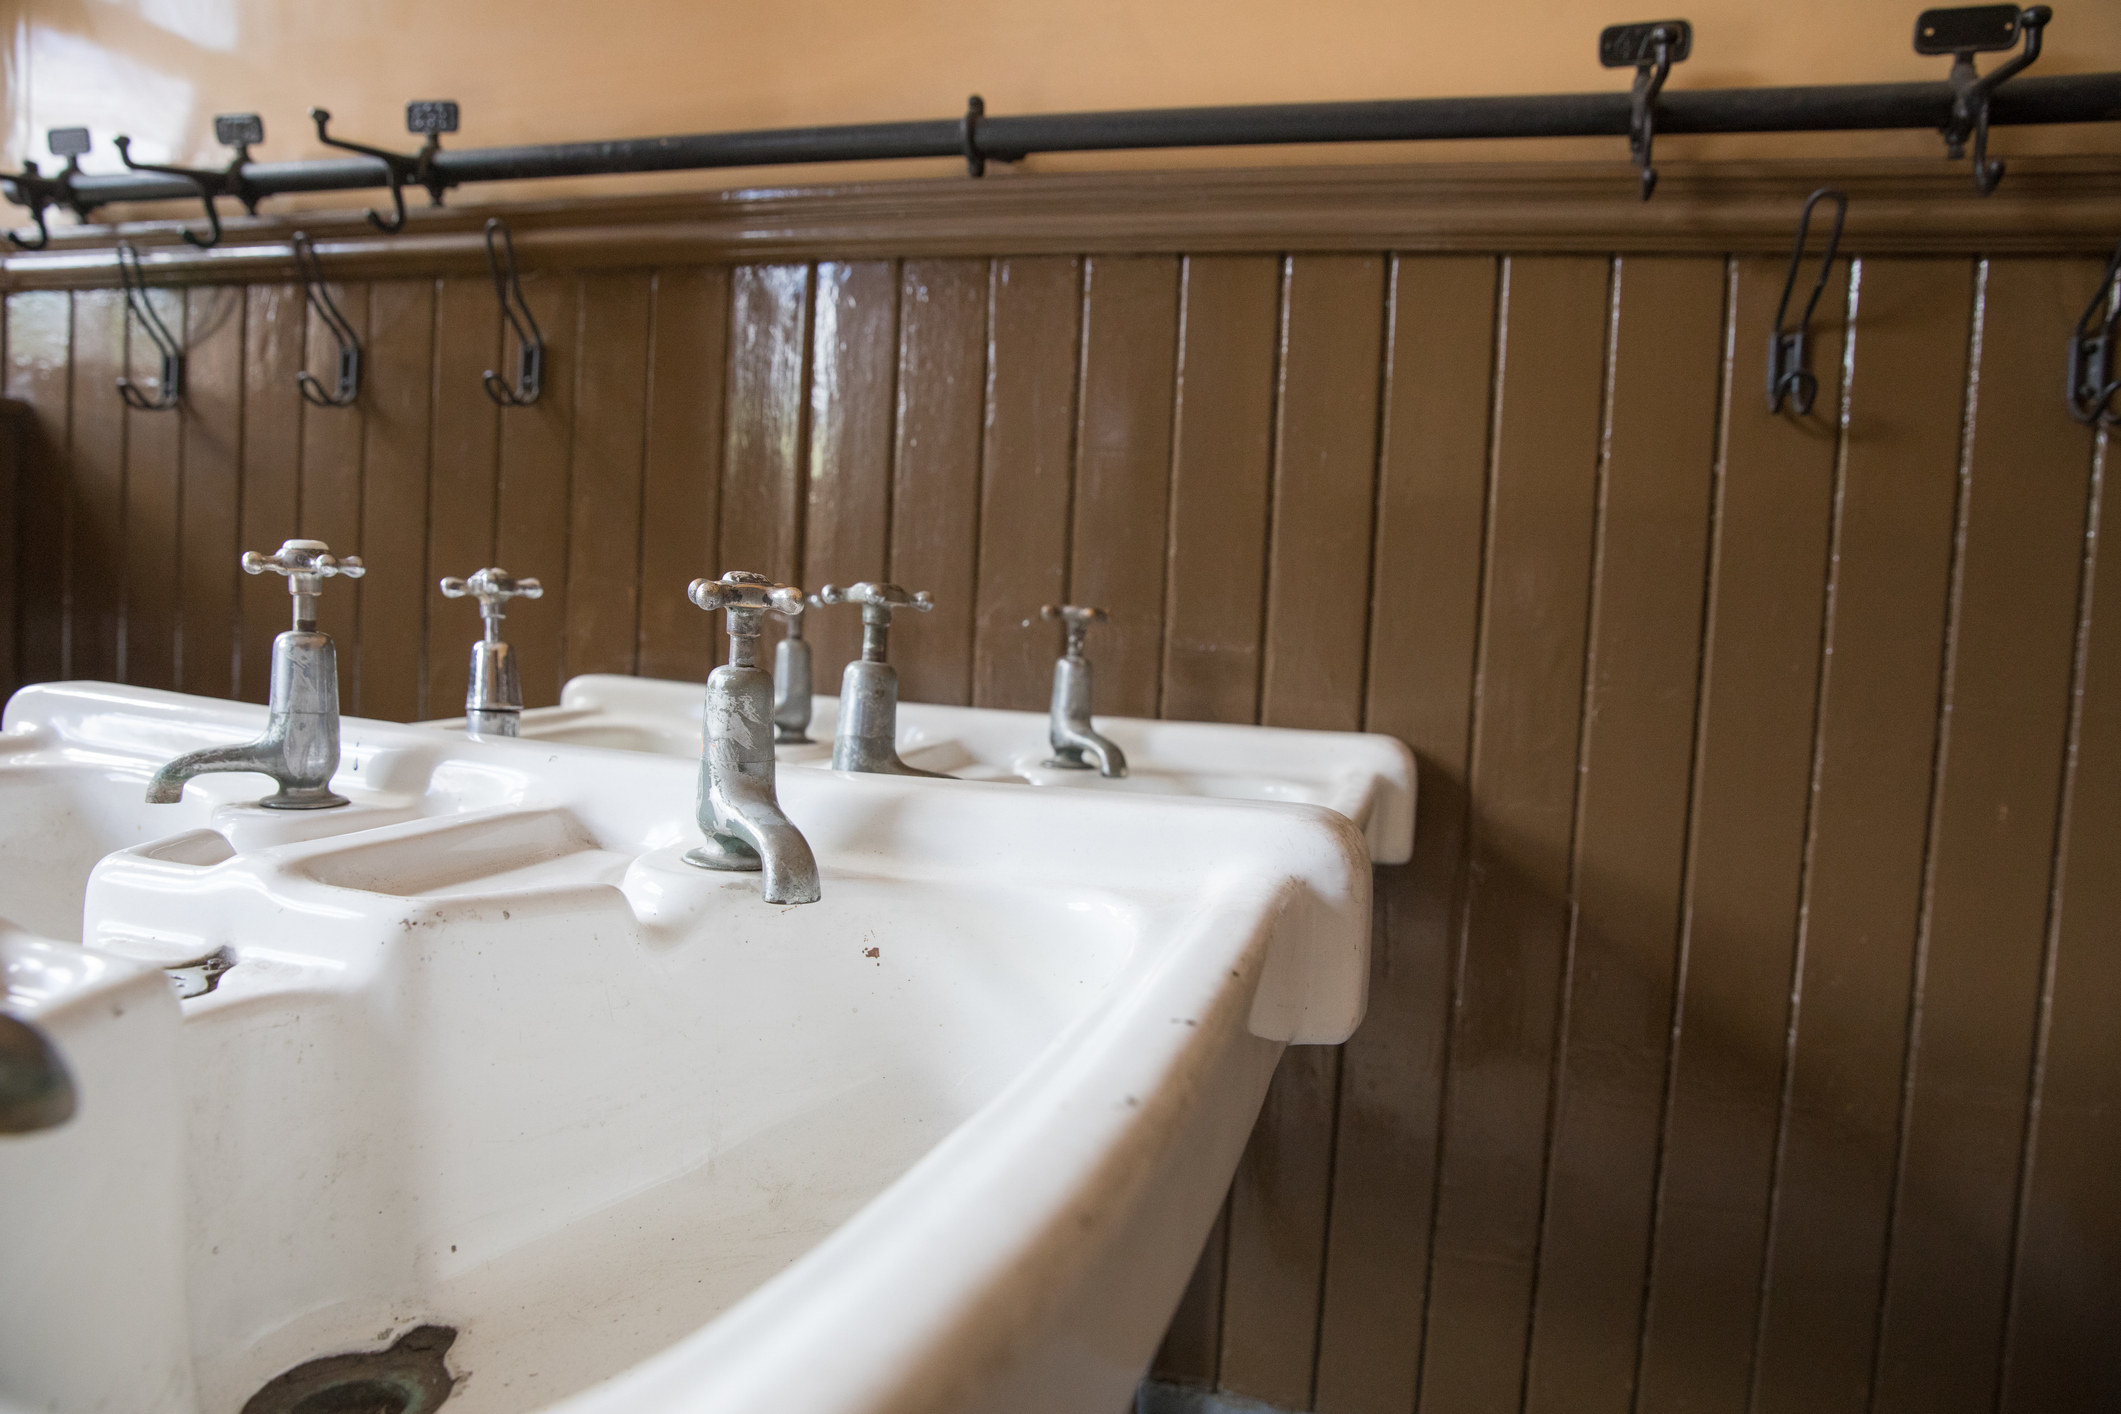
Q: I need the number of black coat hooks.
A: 10